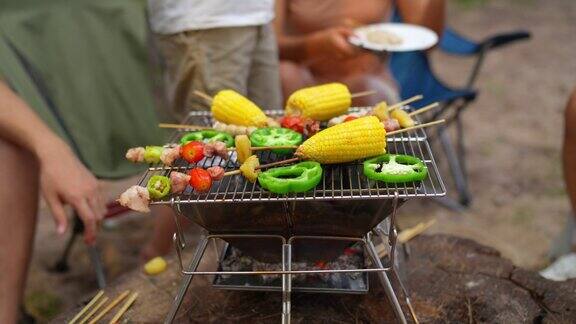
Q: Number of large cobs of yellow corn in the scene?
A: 3